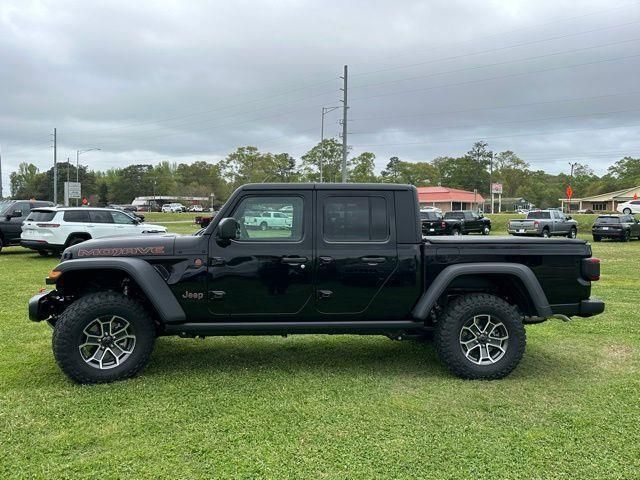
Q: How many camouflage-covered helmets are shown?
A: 0